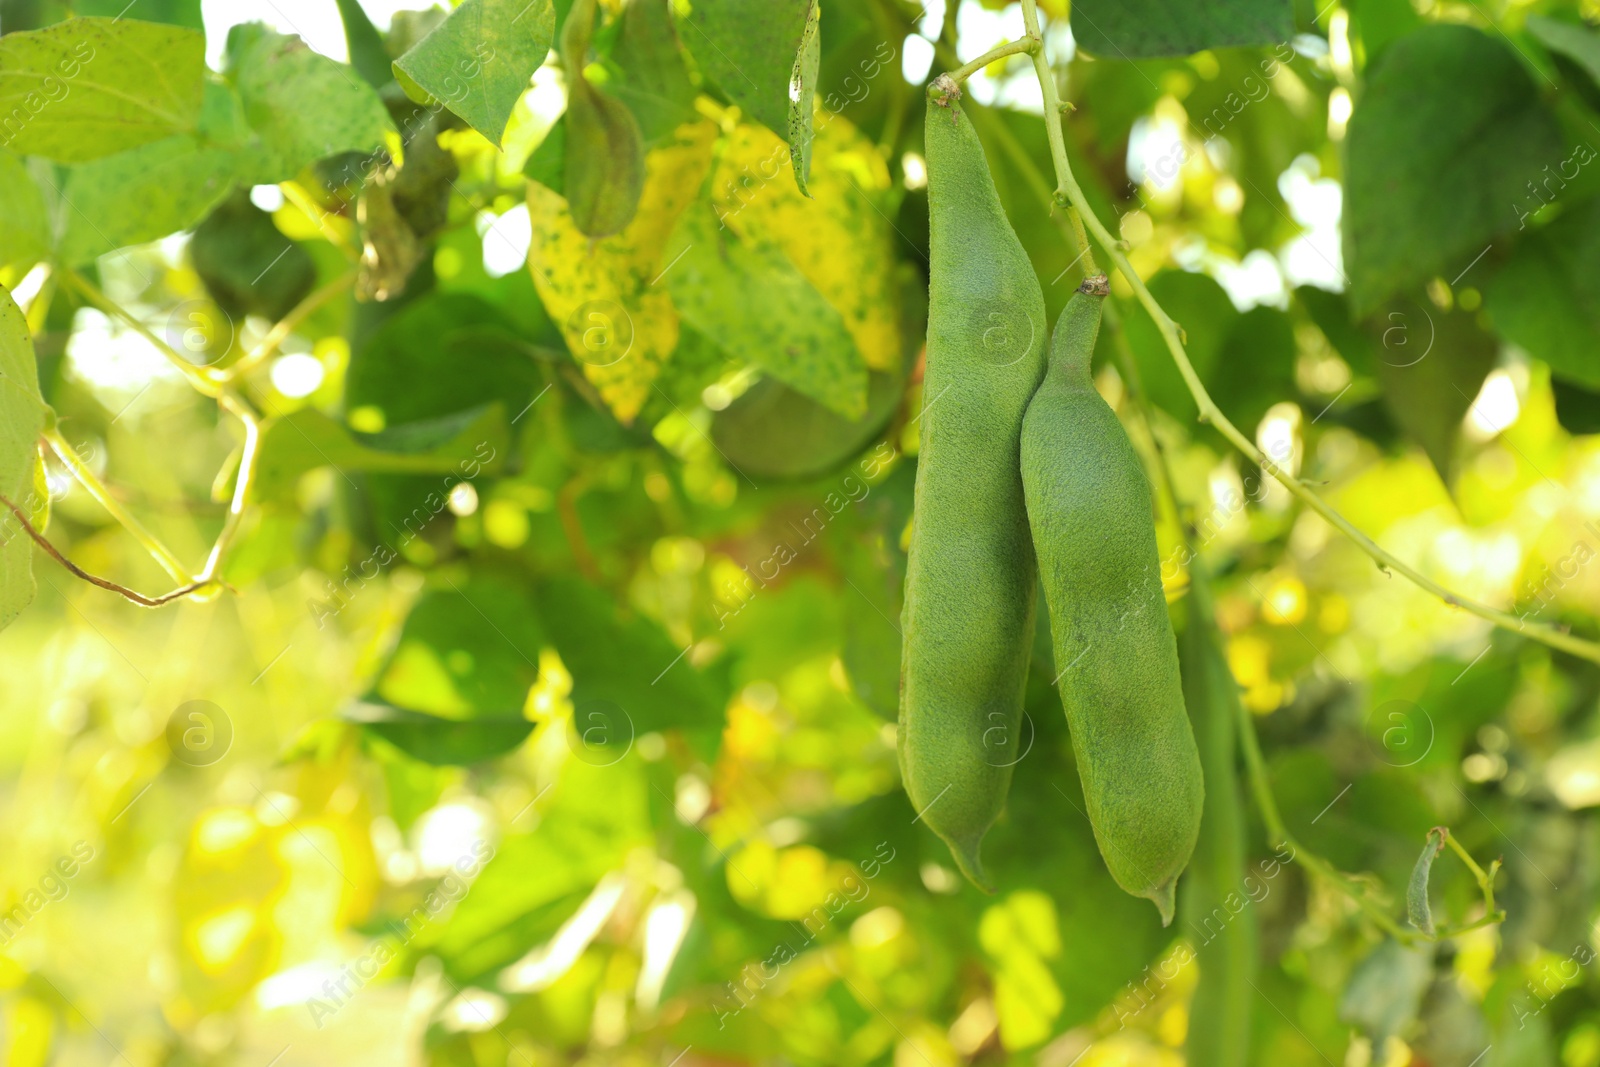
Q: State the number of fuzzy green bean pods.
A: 2